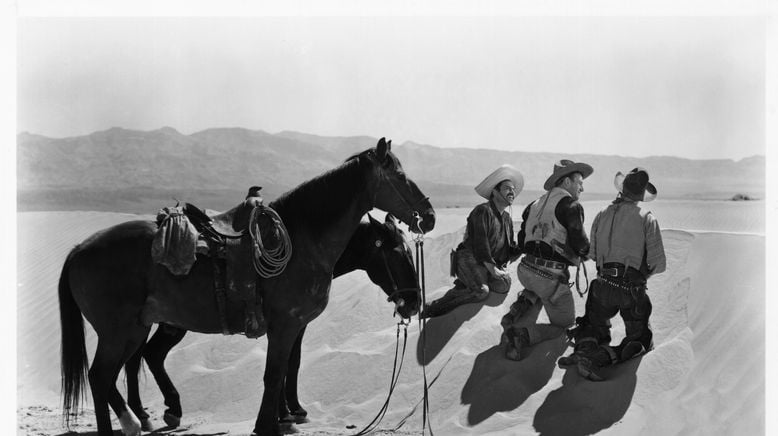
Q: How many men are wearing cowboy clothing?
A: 3